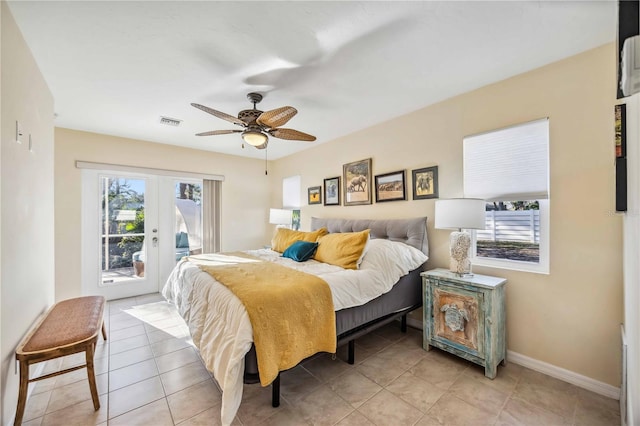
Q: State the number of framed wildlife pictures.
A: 5